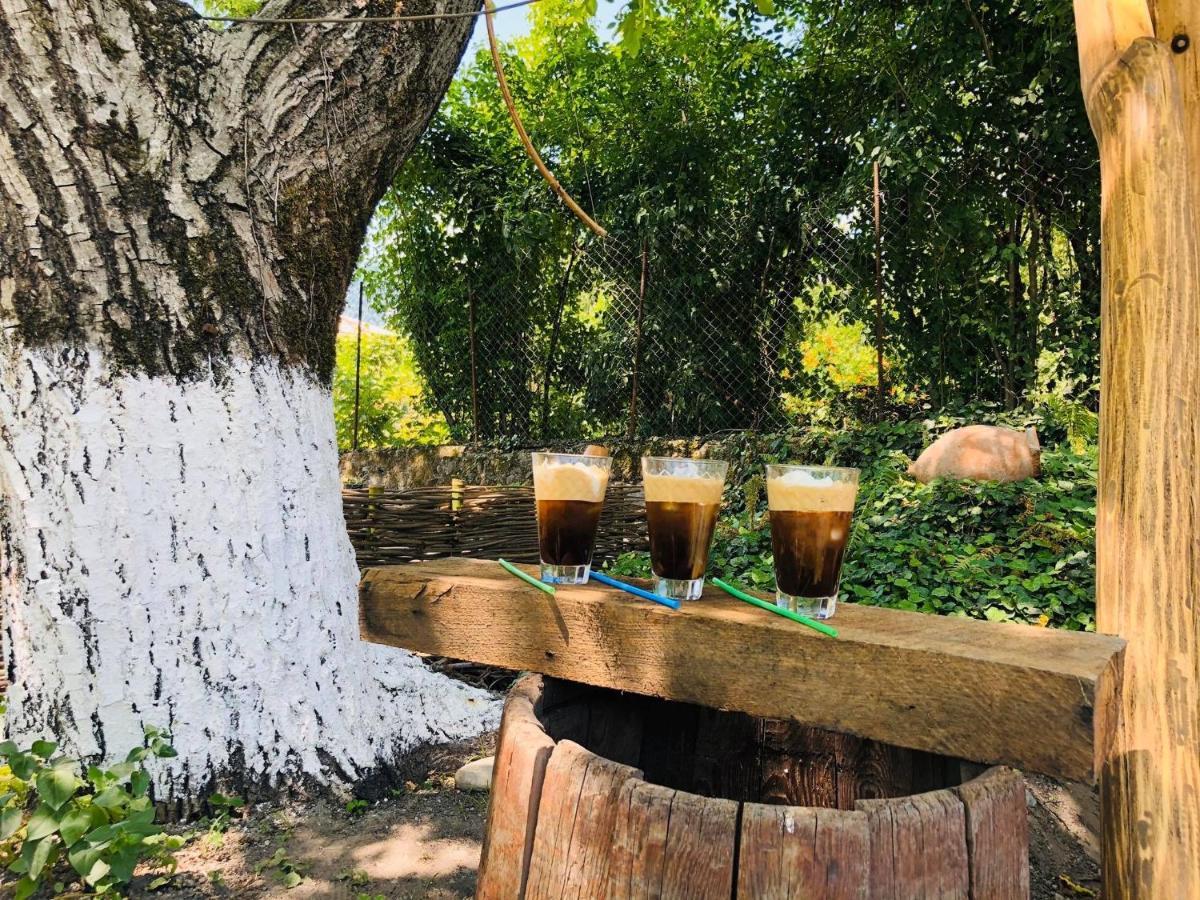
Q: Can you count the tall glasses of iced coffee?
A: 3